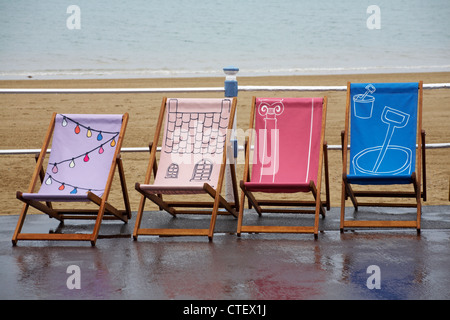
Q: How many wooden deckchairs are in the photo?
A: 4